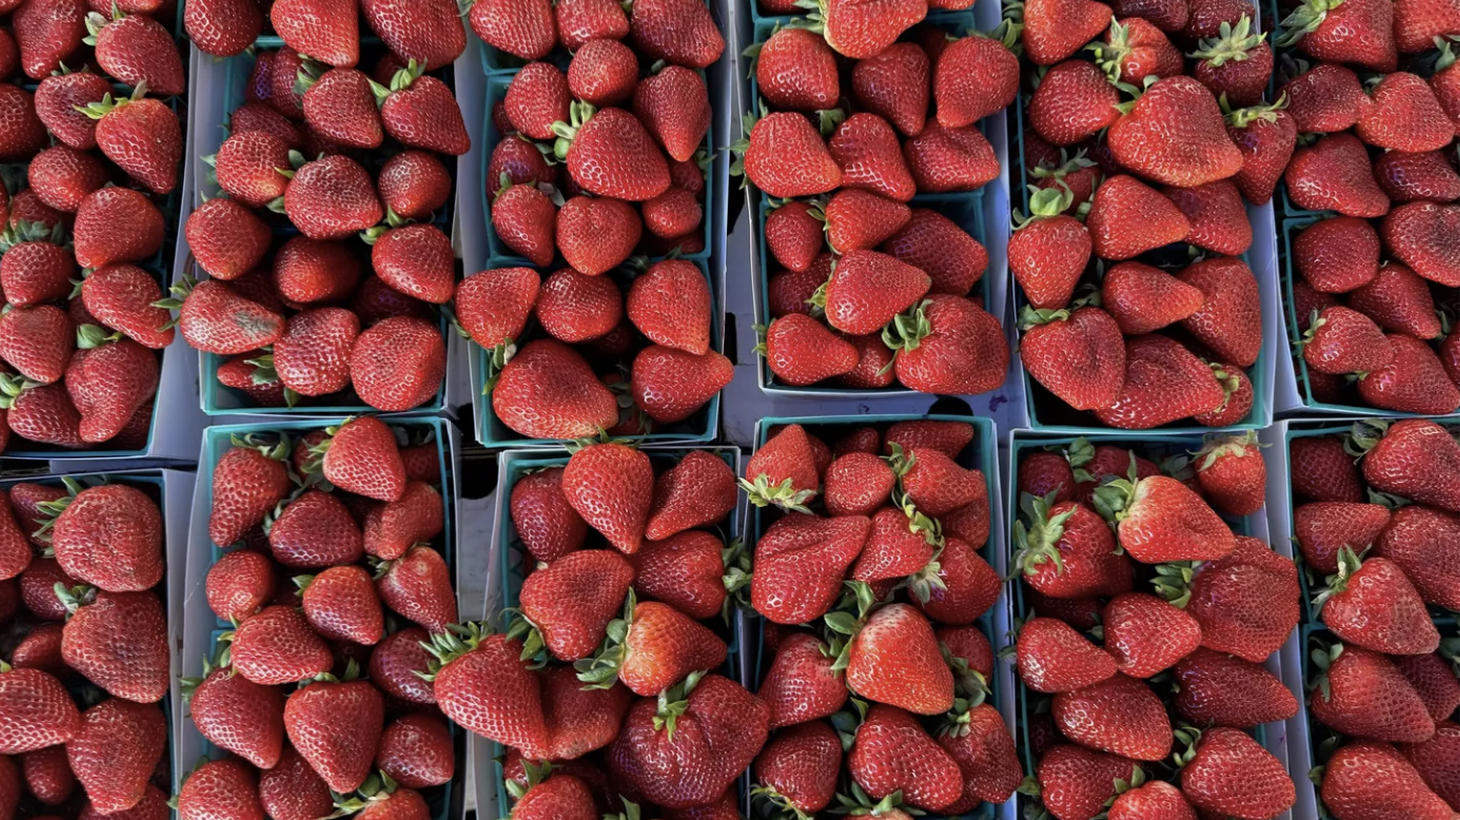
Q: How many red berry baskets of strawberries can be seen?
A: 12